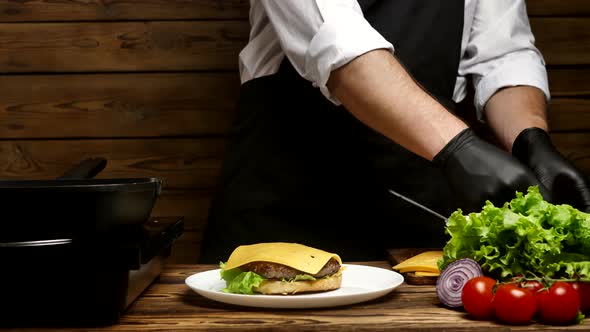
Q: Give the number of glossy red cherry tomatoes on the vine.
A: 5